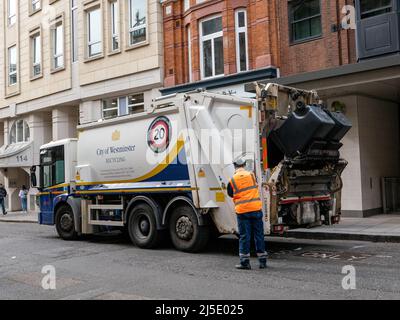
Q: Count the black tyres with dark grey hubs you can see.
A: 3